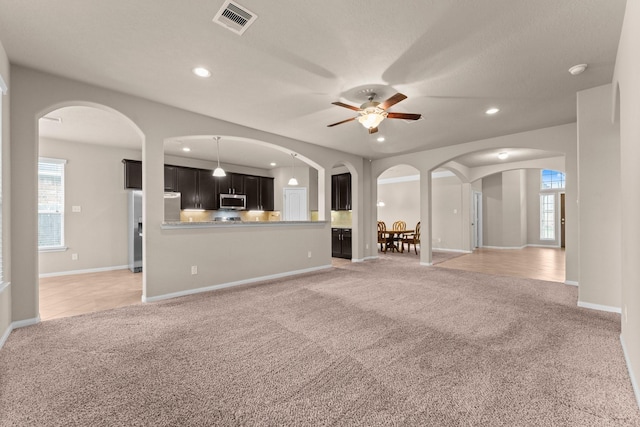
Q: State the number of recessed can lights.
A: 5